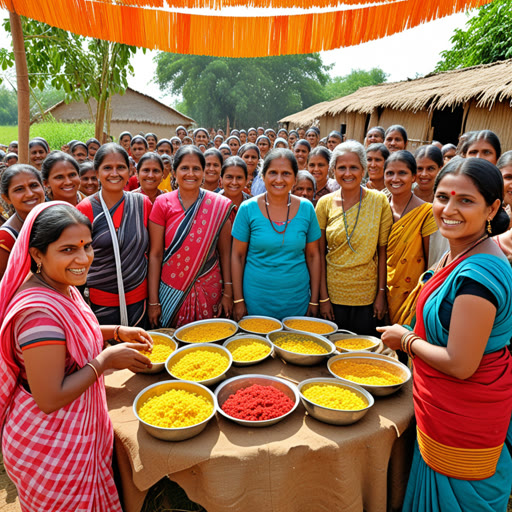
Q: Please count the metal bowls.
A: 12